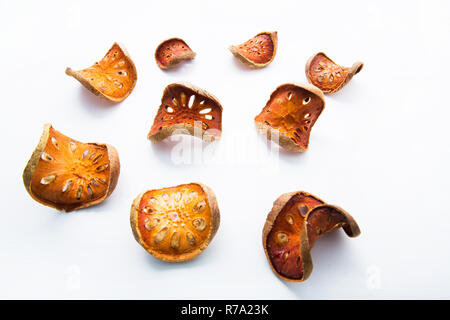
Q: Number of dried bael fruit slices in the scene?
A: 9